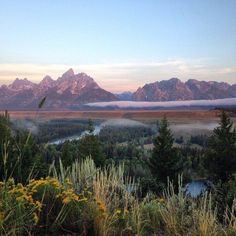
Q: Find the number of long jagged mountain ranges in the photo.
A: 2